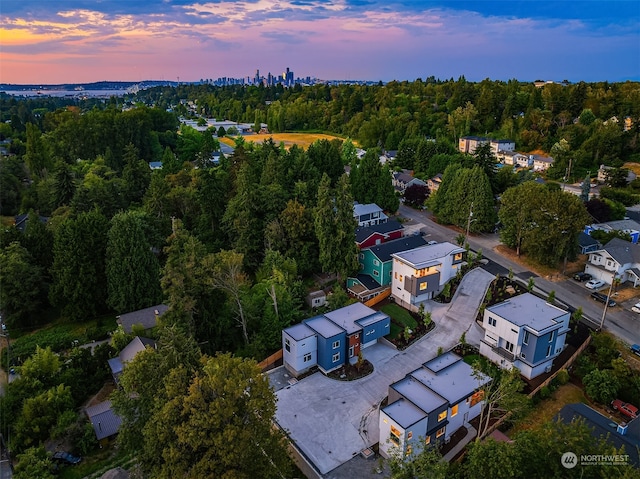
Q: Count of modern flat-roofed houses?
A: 4